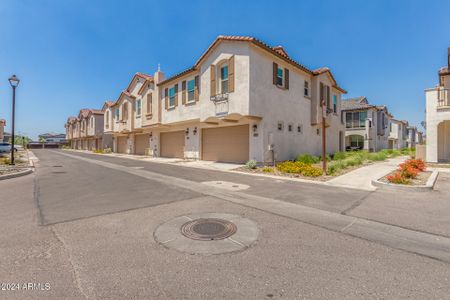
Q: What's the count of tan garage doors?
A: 4